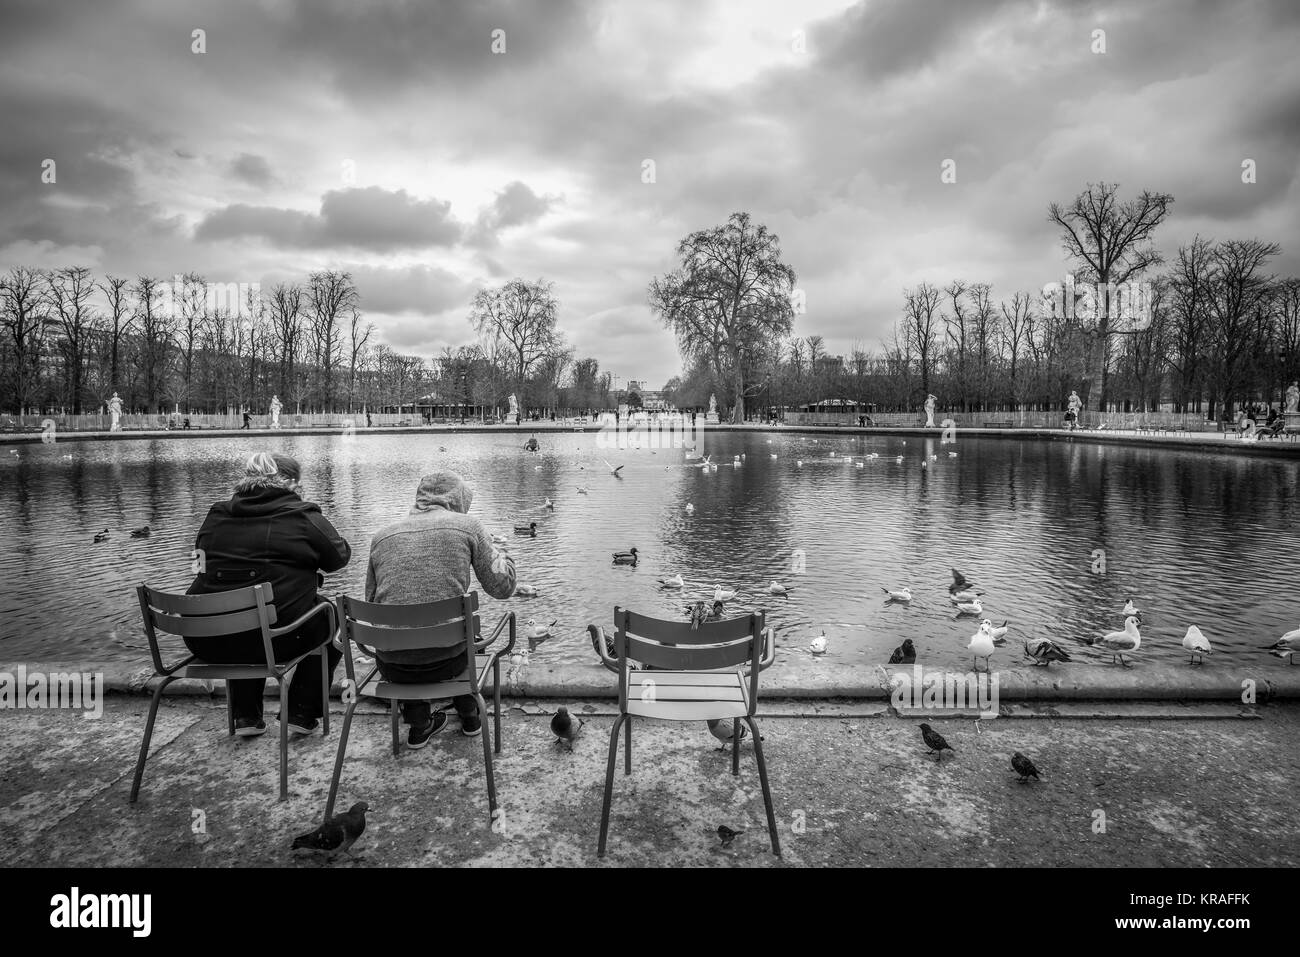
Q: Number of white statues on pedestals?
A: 7